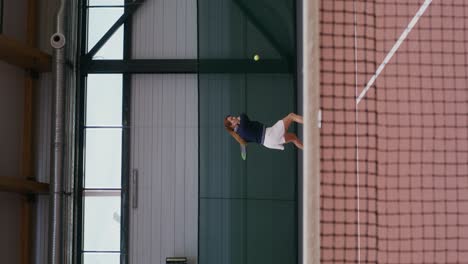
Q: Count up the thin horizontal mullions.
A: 4